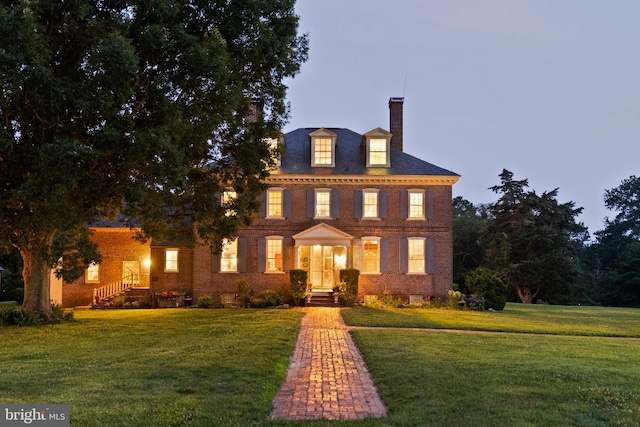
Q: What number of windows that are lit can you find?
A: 14